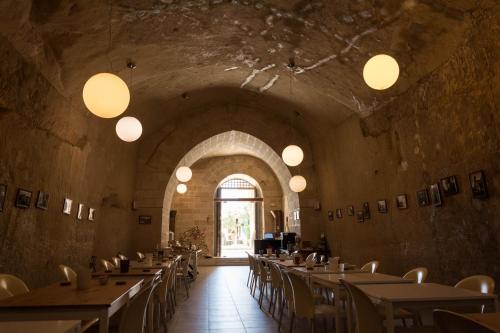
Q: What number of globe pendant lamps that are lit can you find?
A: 7